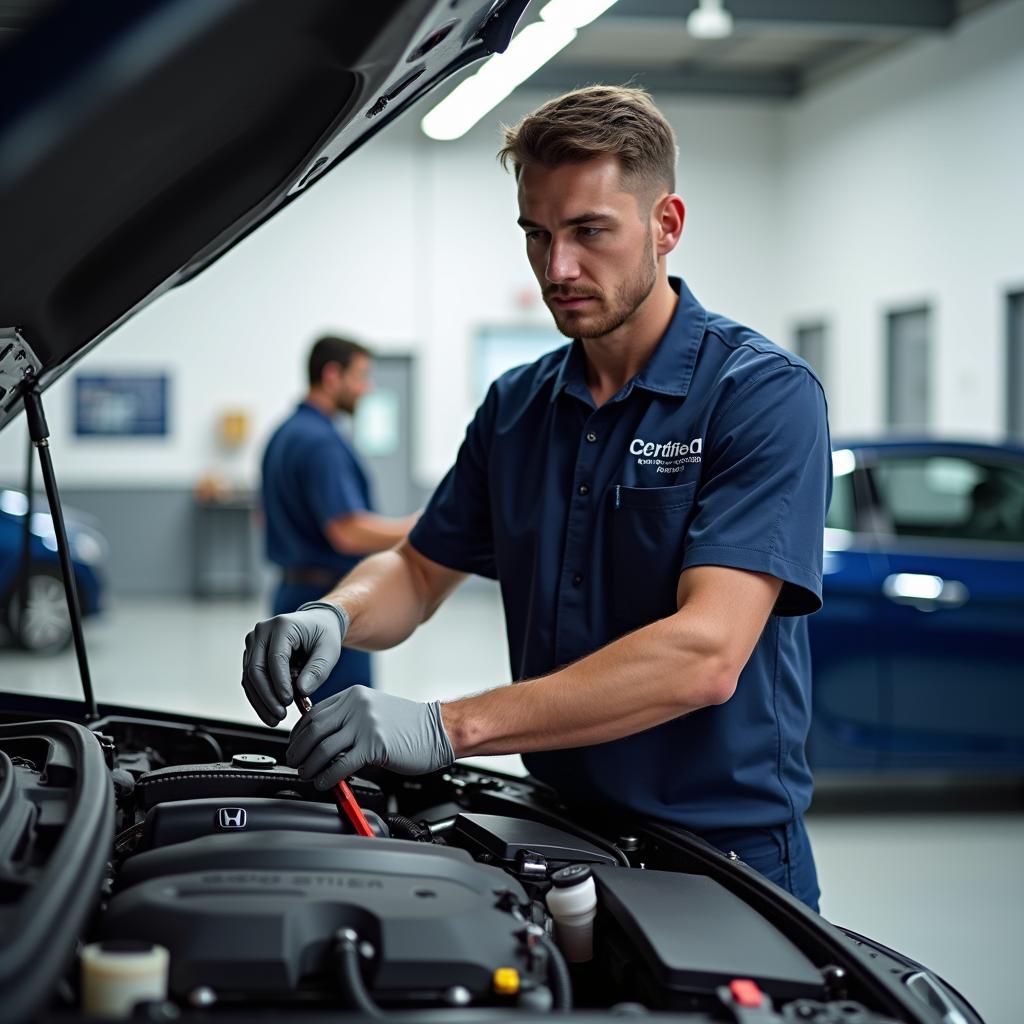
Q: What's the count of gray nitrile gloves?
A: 2